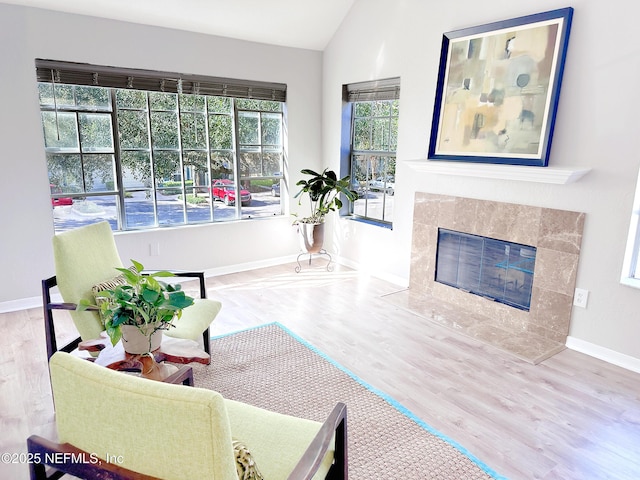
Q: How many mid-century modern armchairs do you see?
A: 2